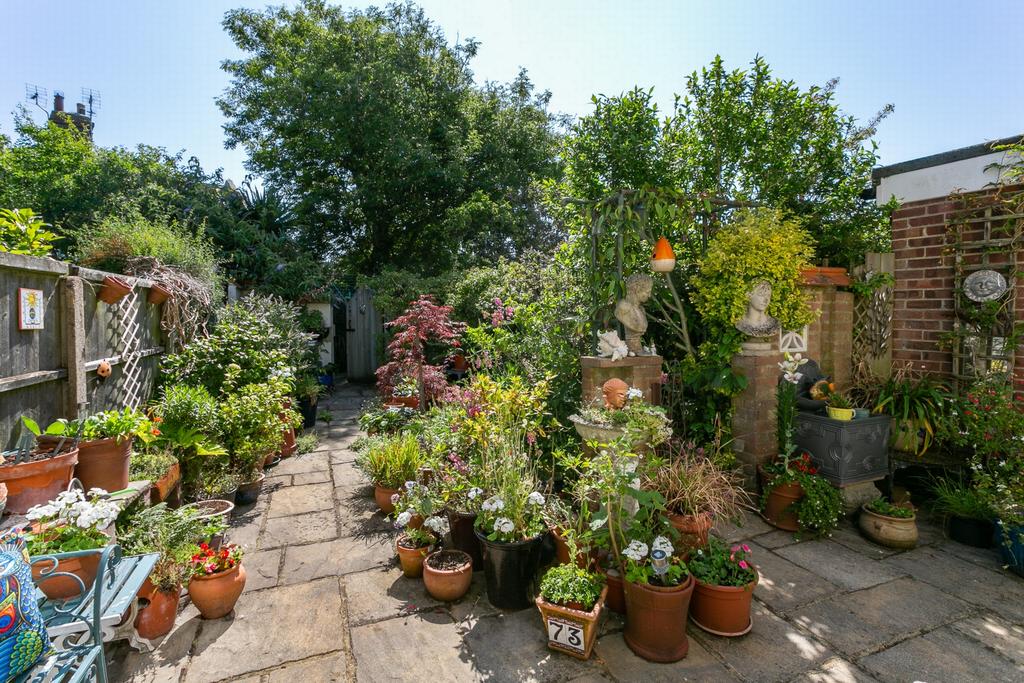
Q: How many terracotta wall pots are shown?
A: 2